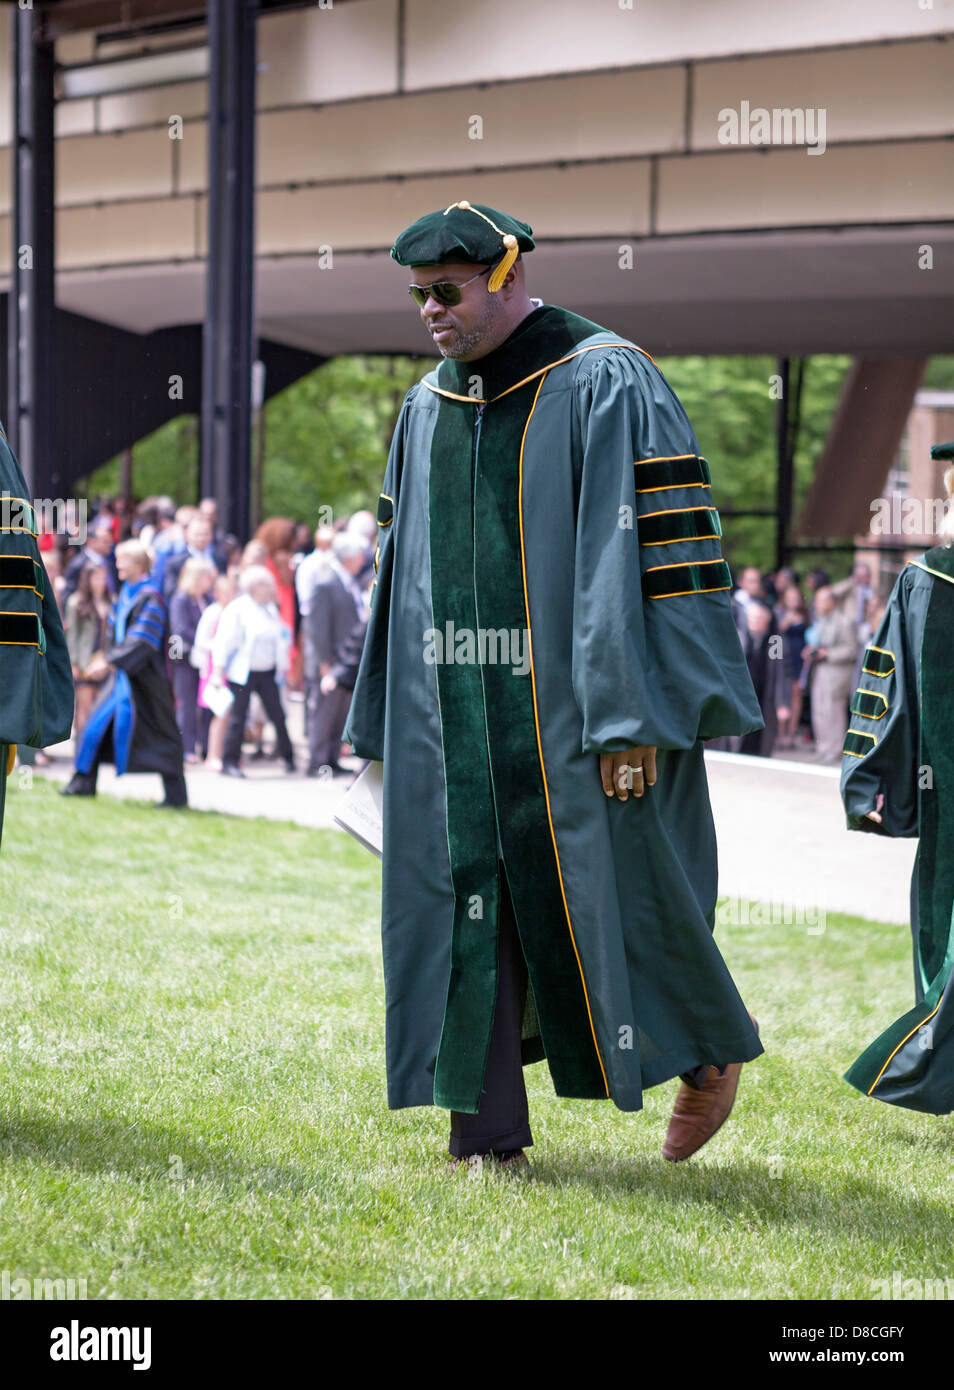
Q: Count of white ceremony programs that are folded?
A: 1